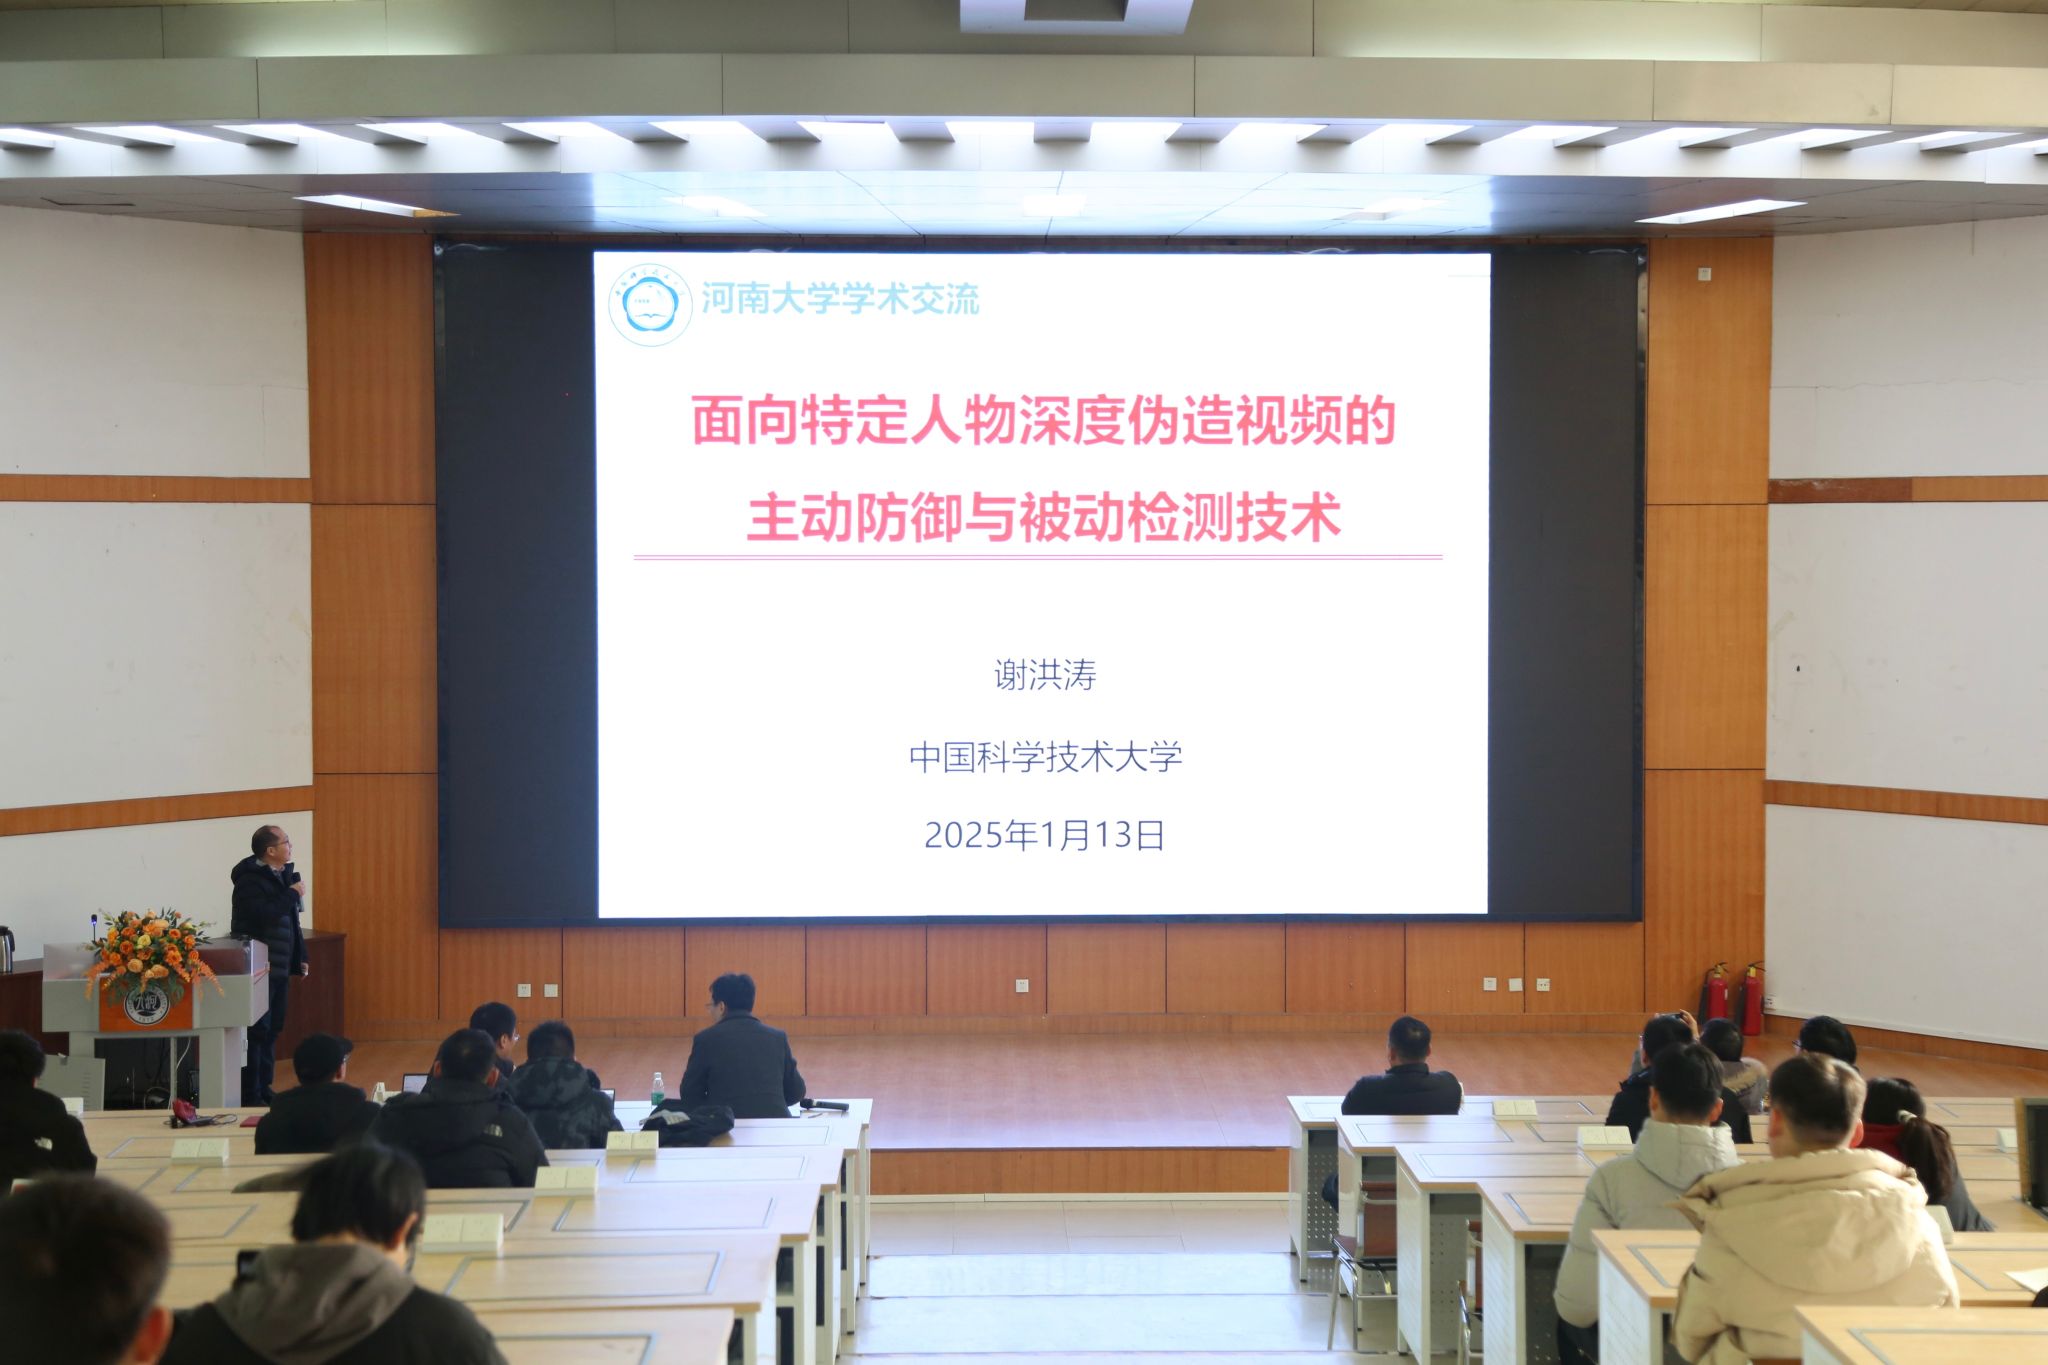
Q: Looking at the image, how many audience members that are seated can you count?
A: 15